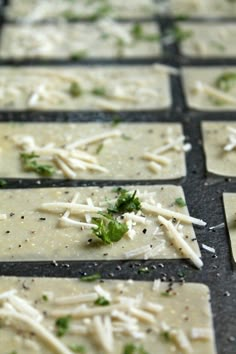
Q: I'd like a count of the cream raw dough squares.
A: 11